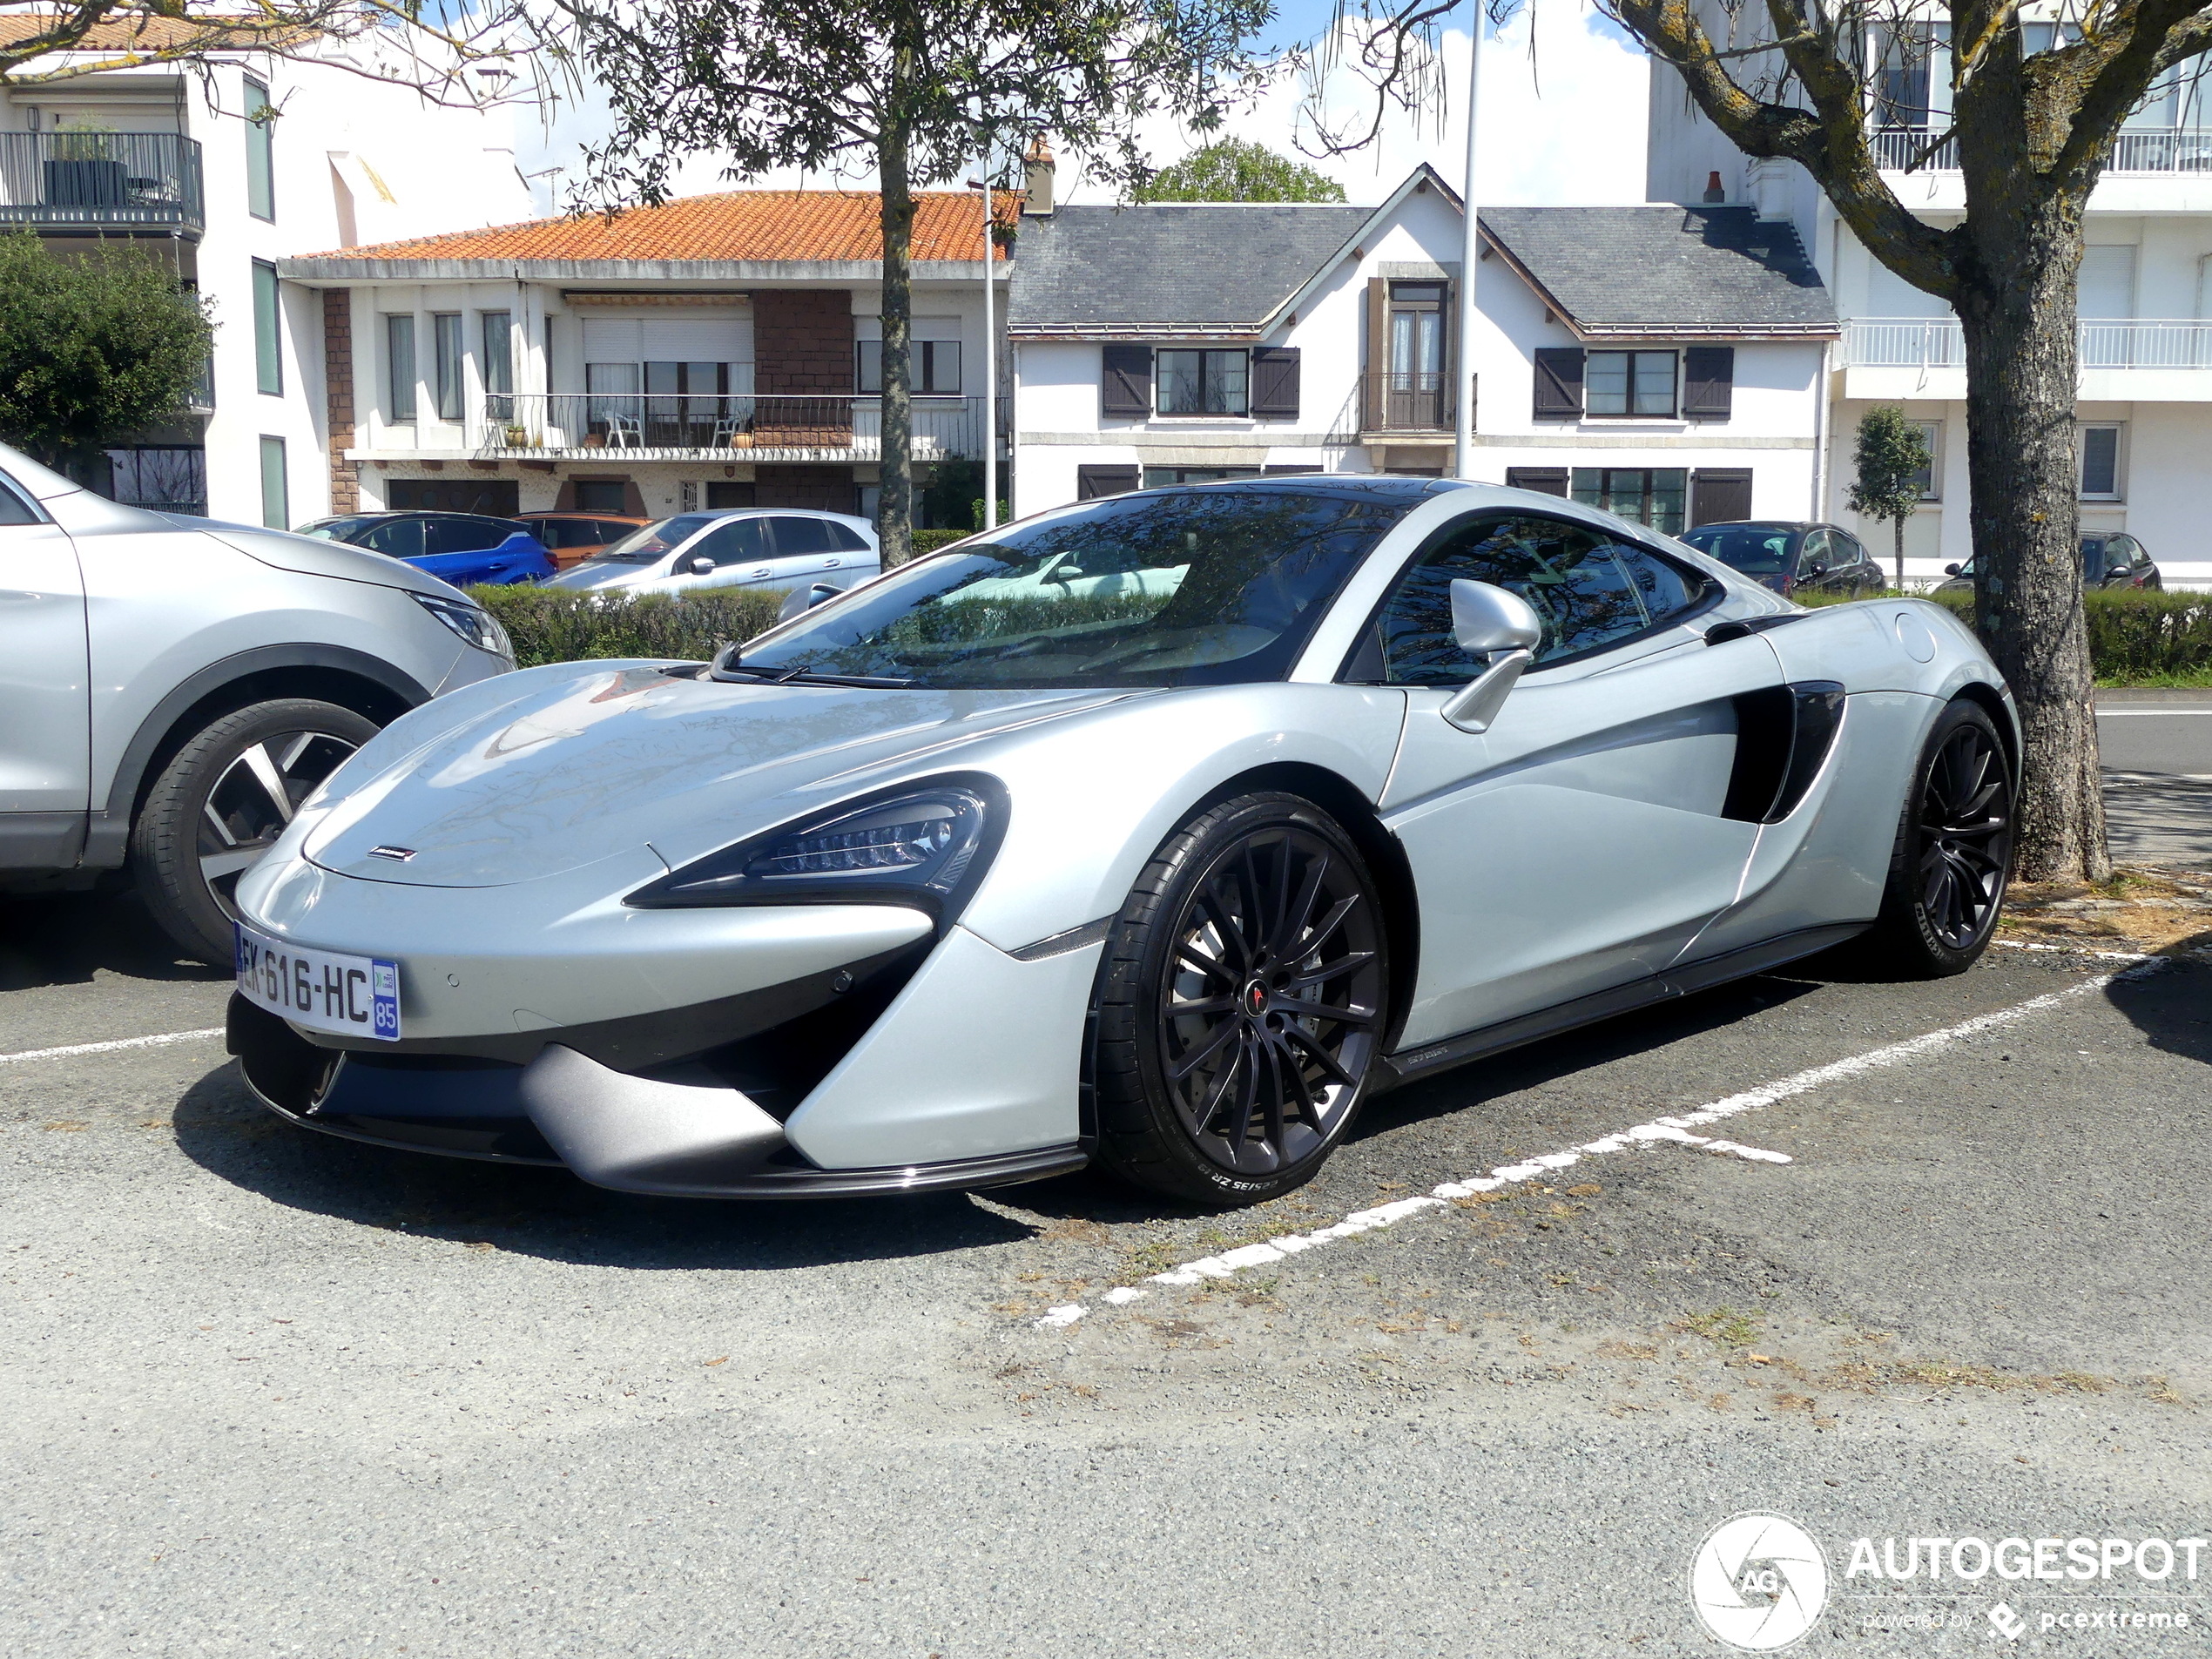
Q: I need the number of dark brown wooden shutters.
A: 8